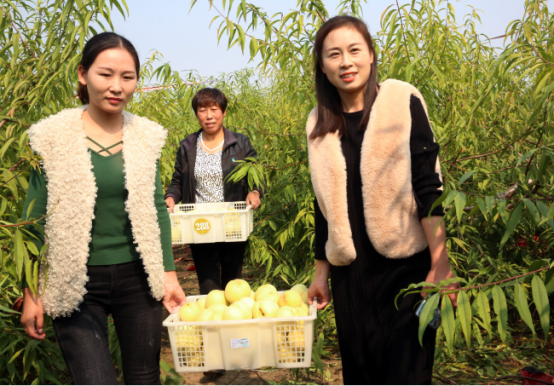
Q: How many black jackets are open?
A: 1